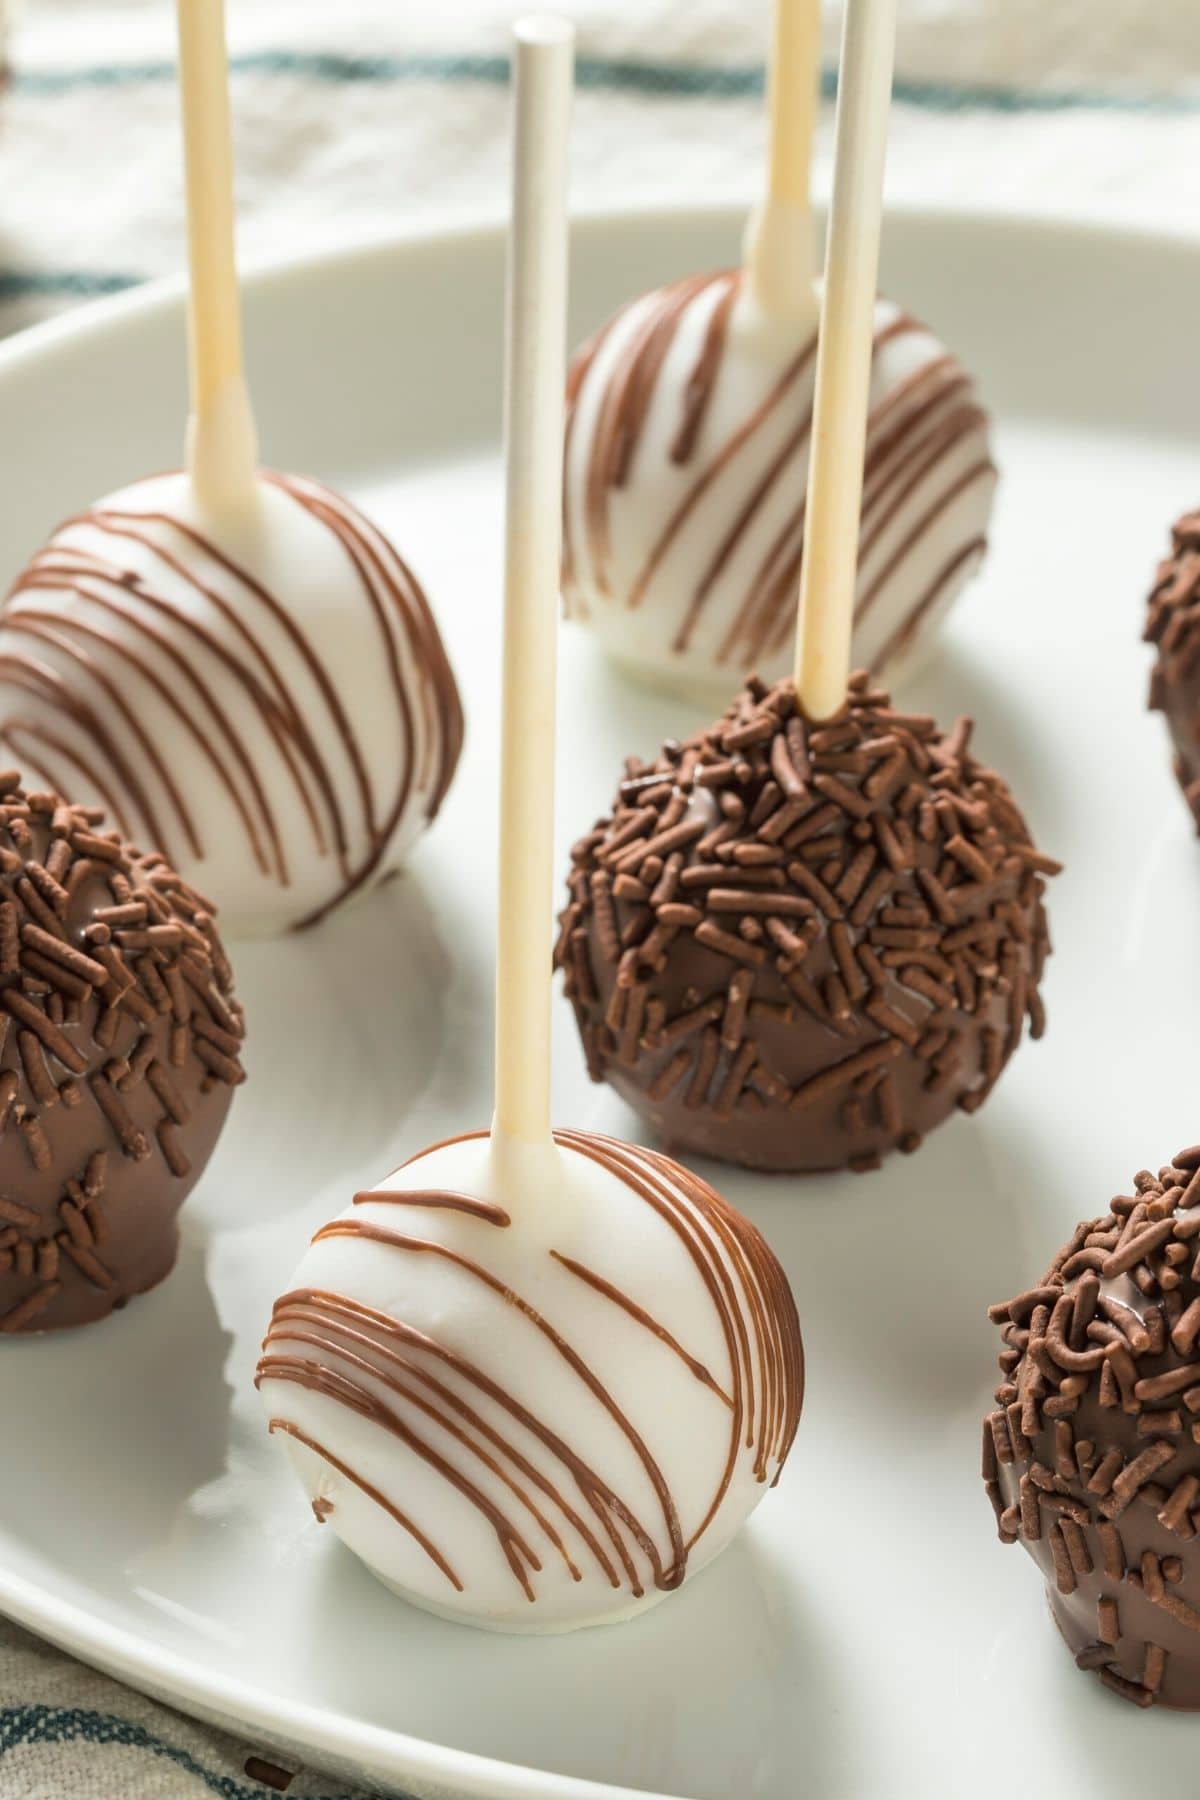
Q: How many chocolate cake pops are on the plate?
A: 4